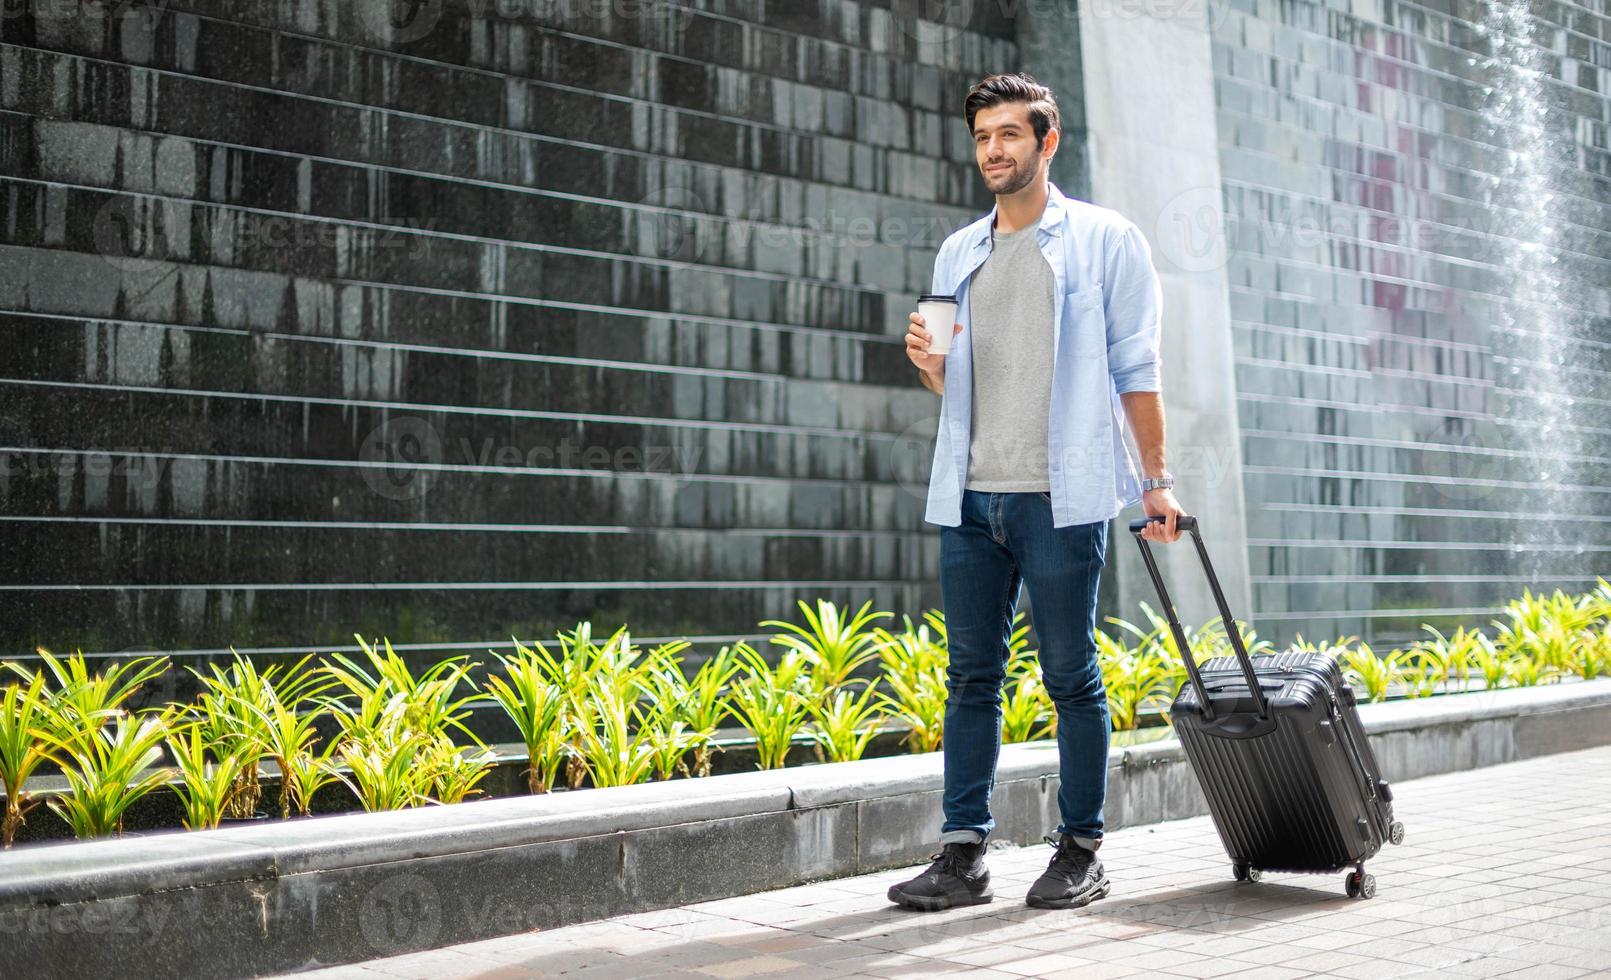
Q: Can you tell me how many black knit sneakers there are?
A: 2